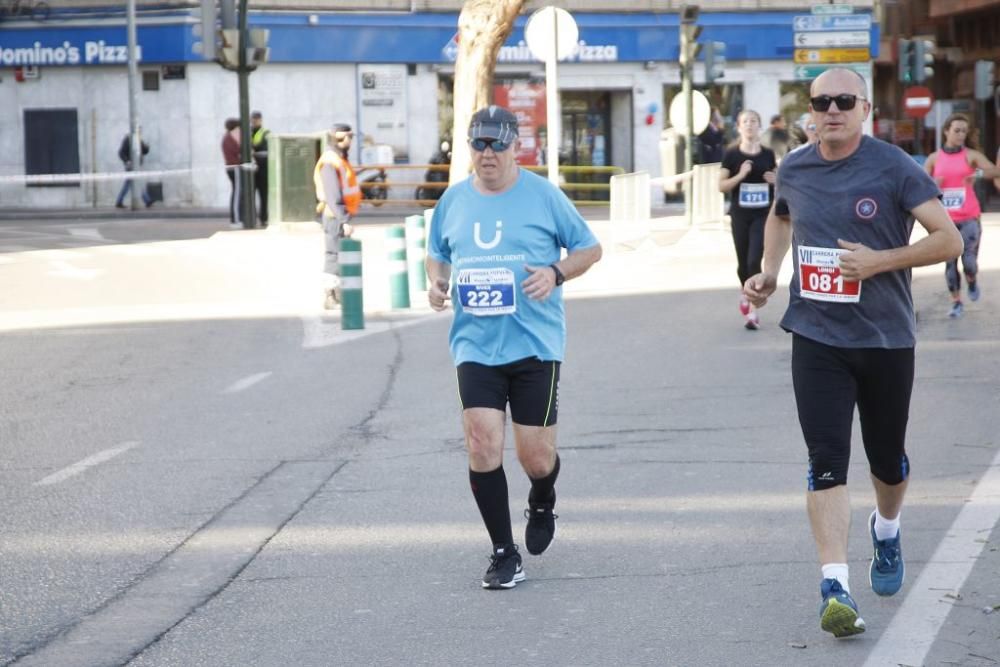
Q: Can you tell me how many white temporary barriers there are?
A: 2